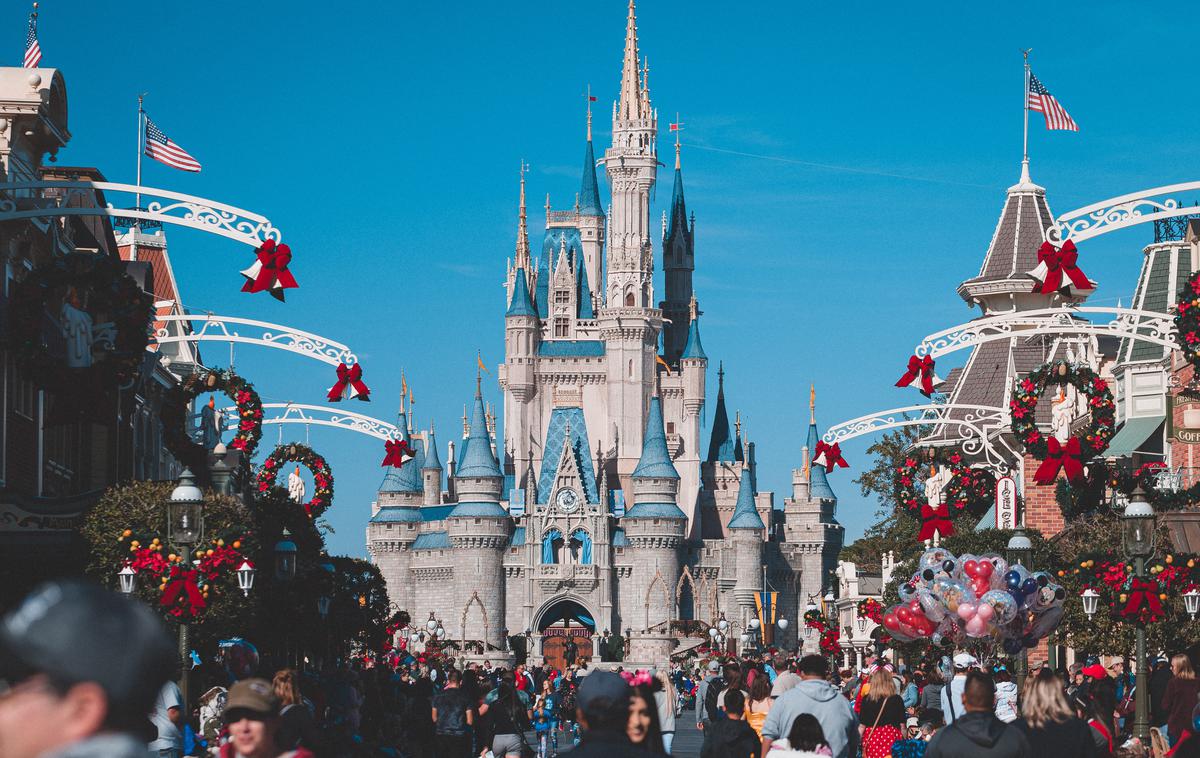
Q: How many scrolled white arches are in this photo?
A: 6